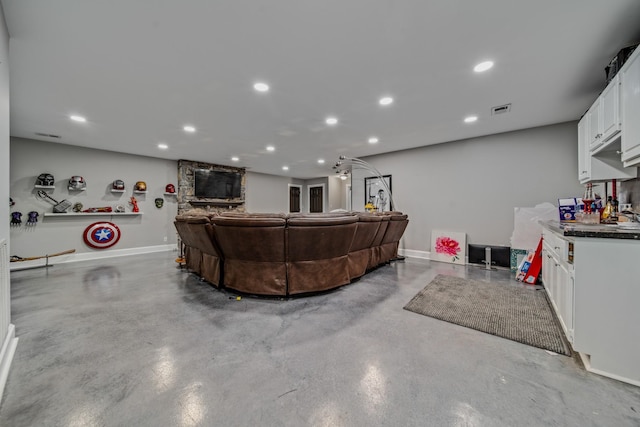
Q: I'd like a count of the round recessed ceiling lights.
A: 13